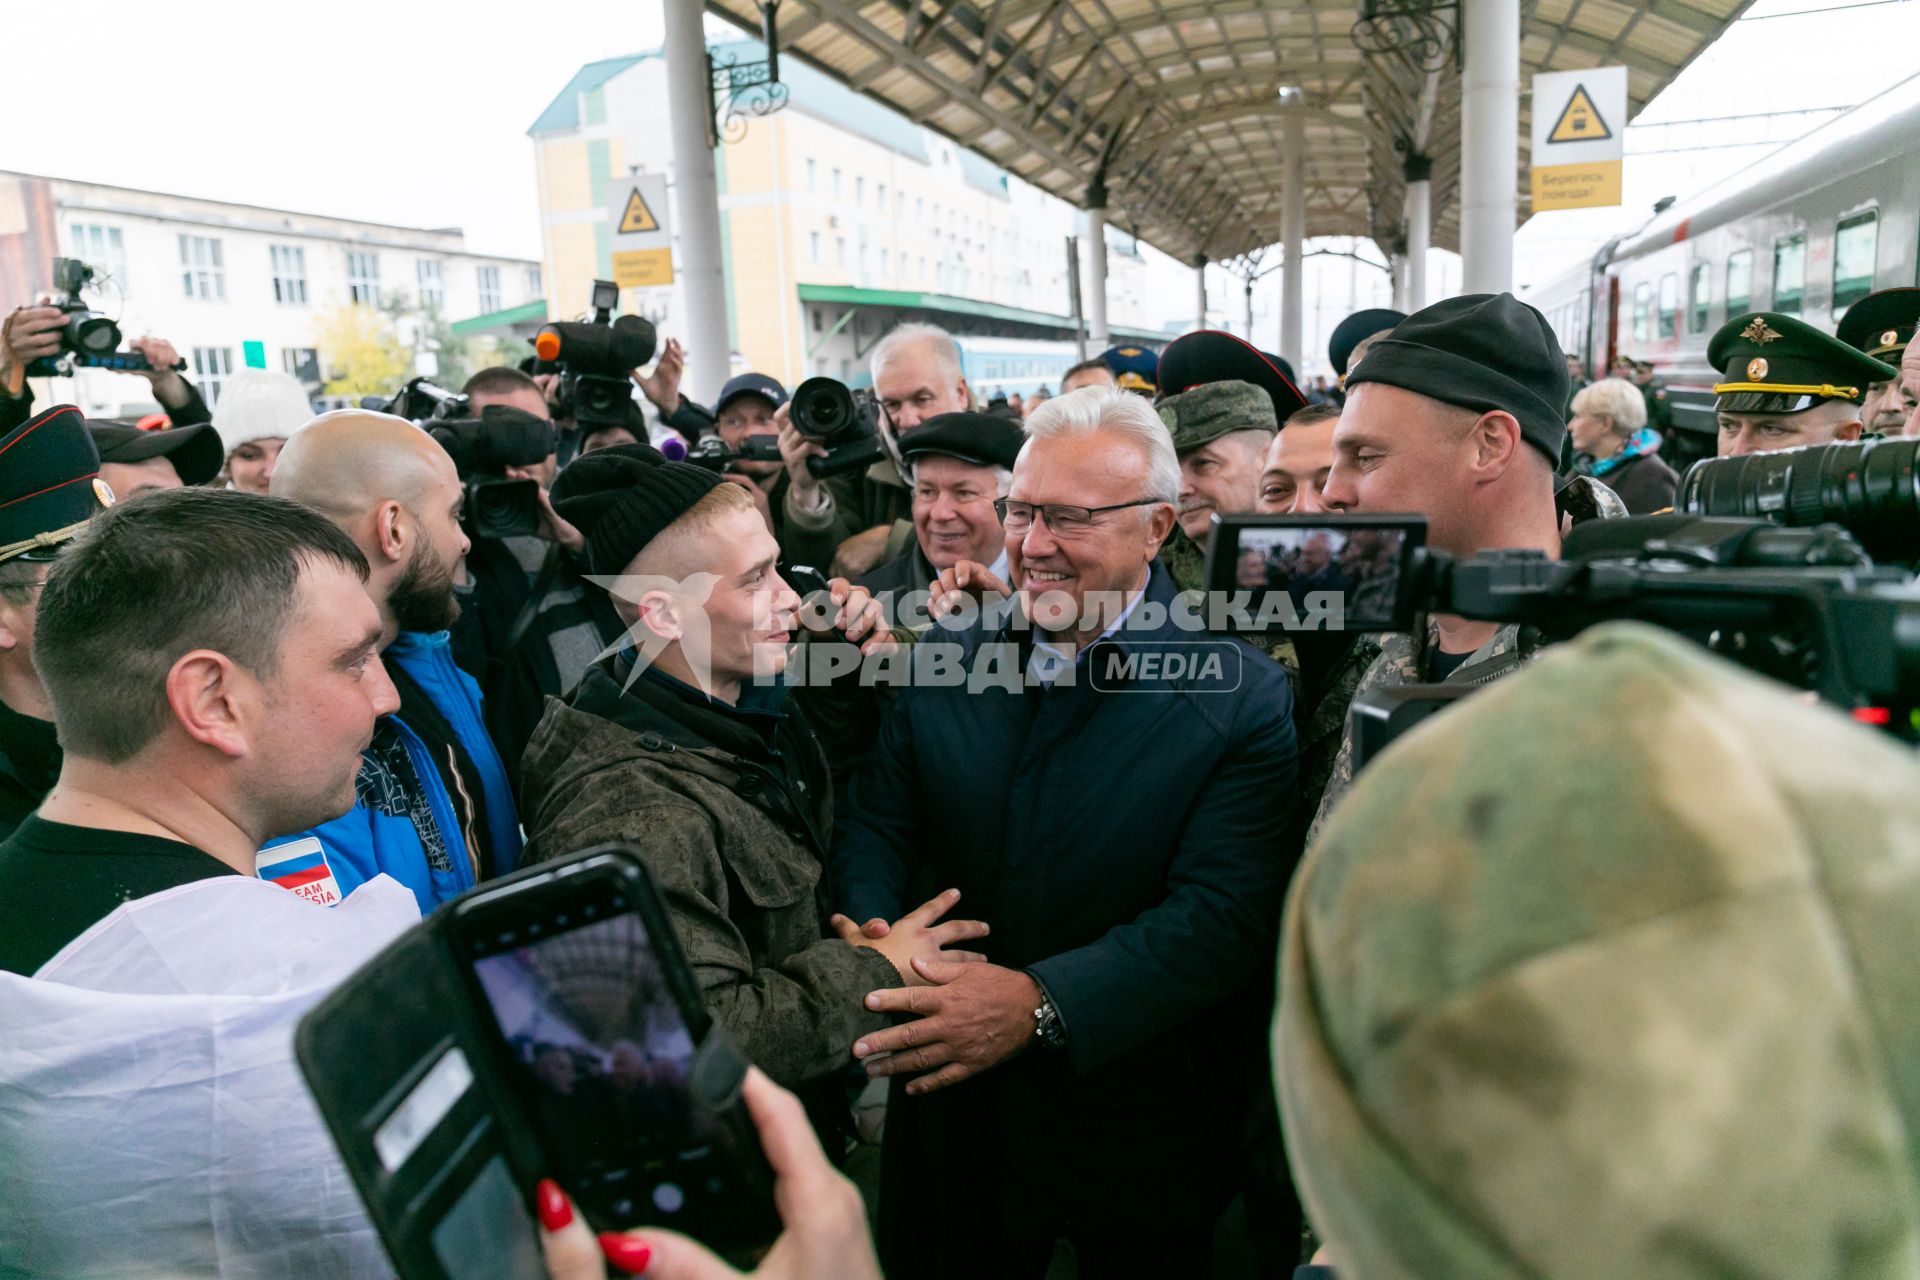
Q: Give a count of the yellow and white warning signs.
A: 2